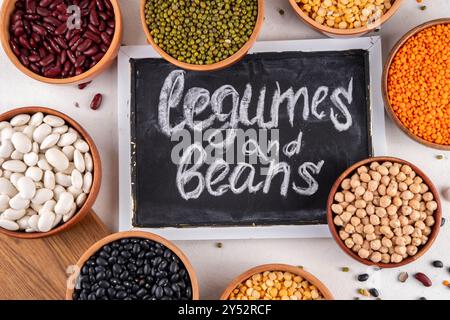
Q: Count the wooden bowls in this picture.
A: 8